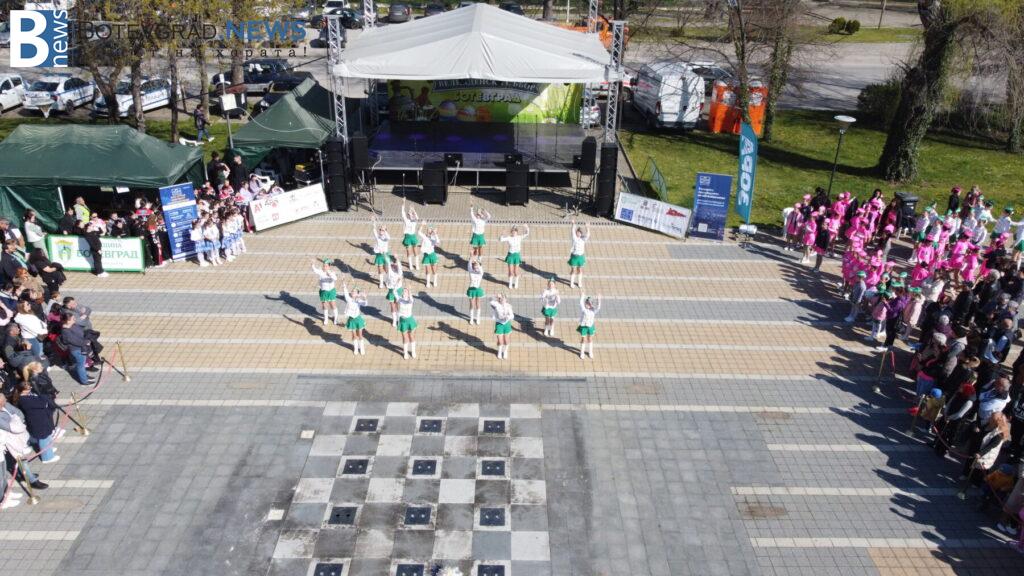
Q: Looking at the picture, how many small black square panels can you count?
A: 12